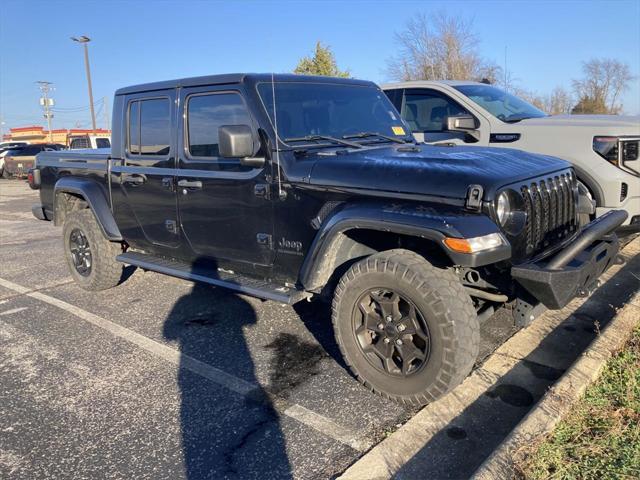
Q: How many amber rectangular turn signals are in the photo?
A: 1